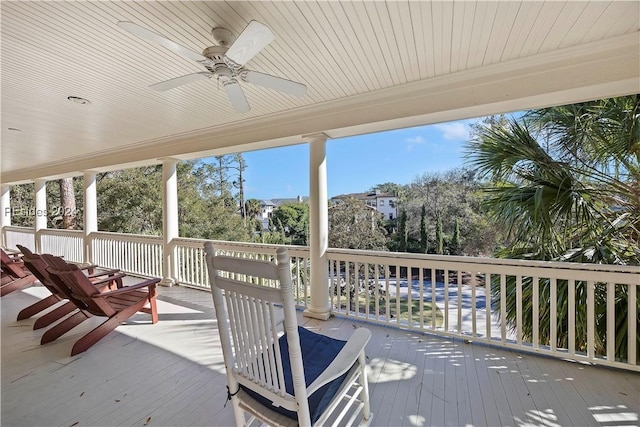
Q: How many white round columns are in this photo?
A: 5